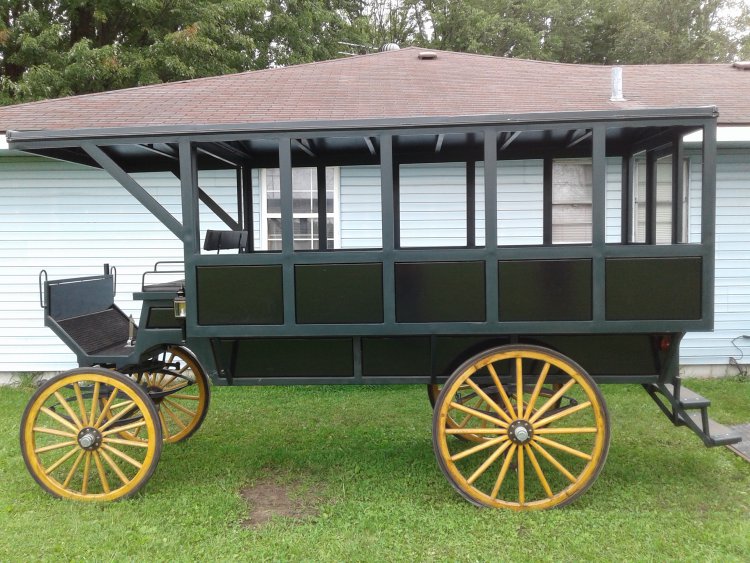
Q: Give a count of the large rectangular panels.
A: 5